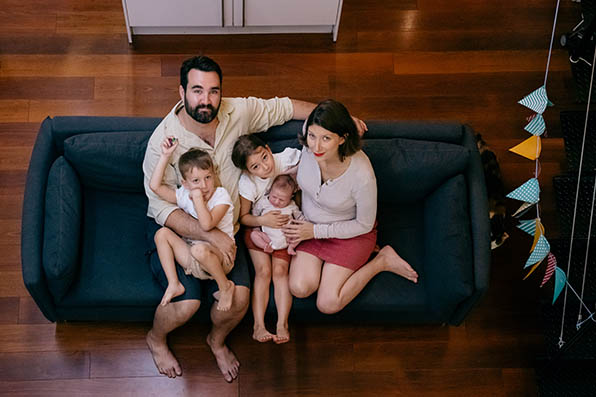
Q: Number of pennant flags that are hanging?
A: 11